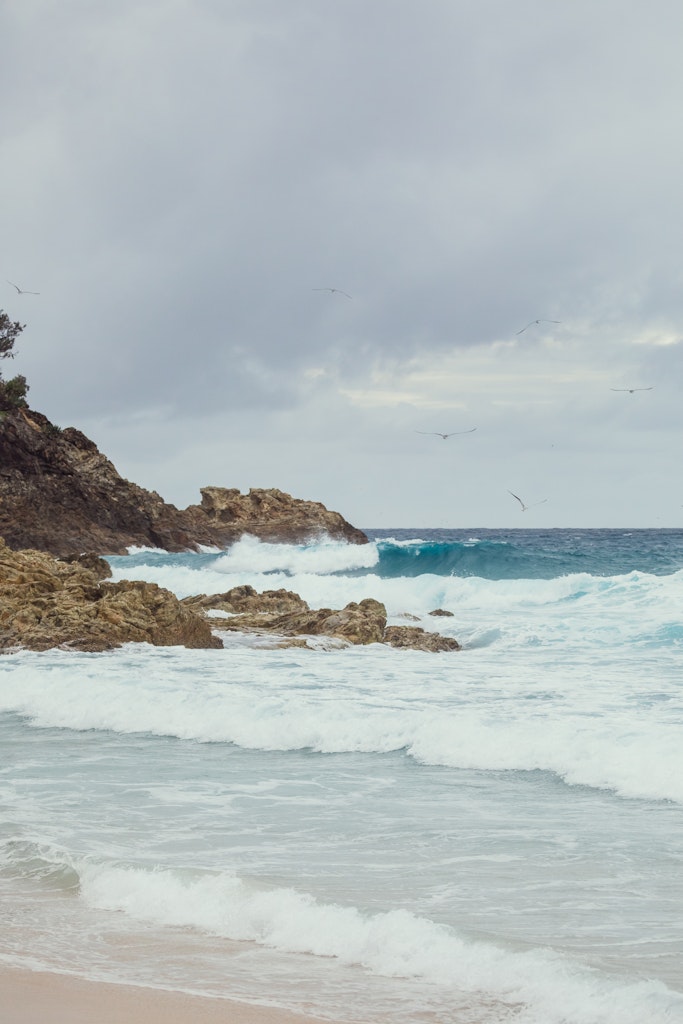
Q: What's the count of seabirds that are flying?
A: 6